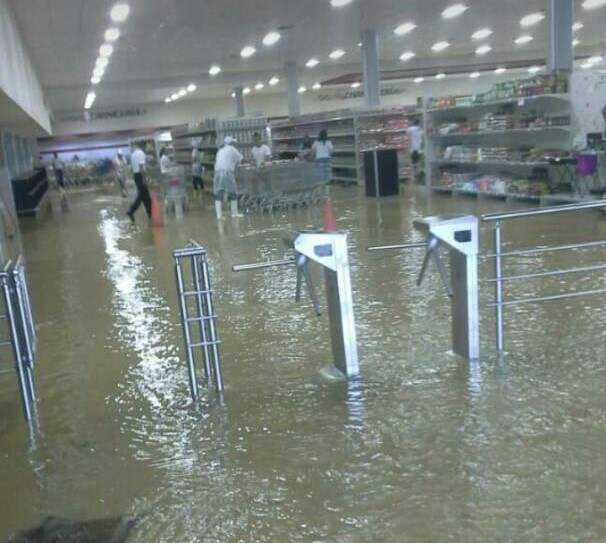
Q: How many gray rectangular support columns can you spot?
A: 4